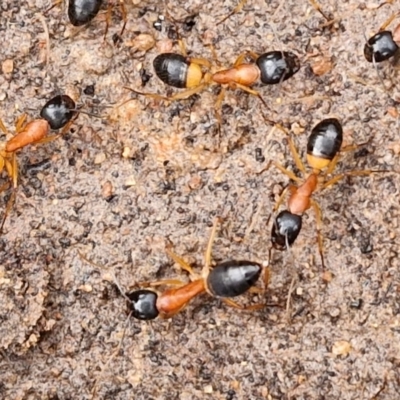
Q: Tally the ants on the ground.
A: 6